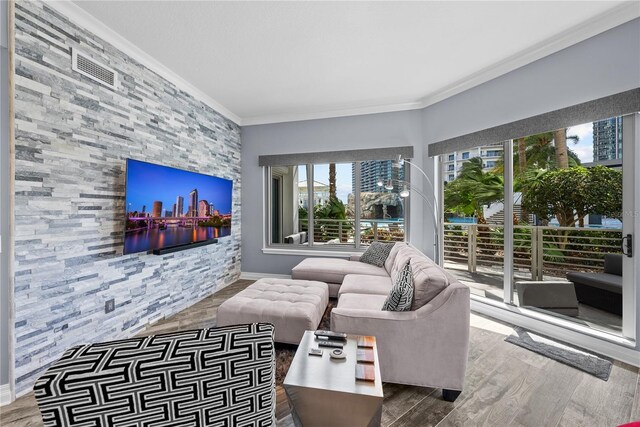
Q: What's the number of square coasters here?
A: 3